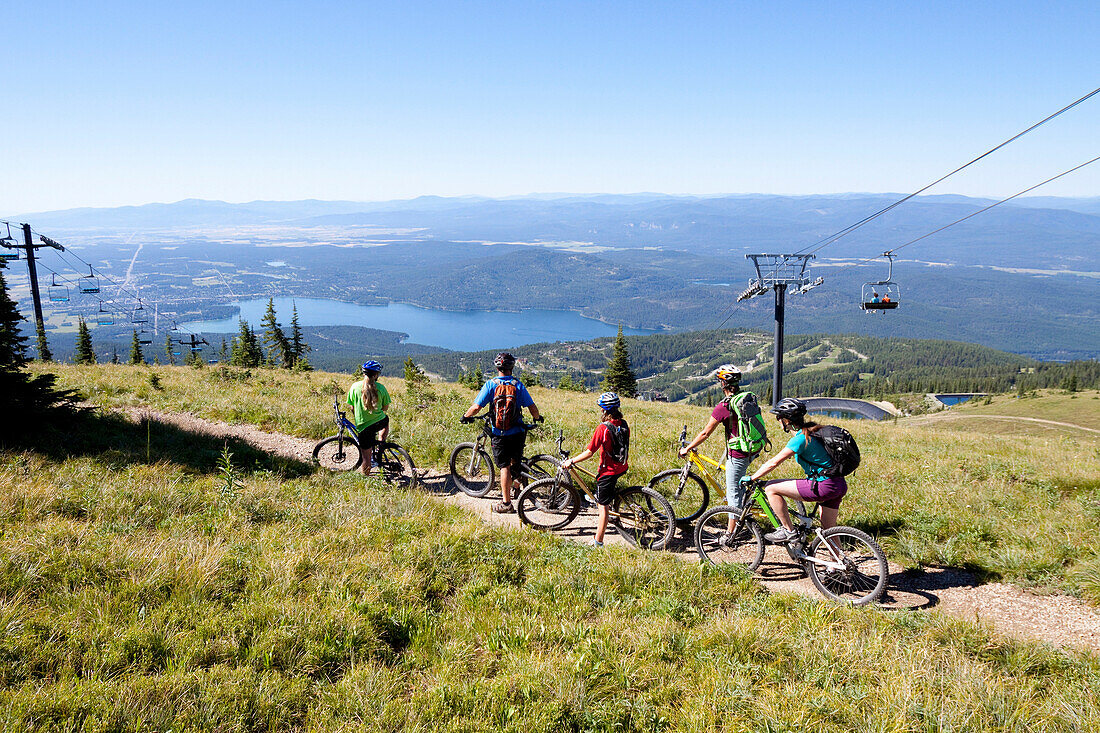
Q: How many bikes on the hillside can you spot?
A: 5